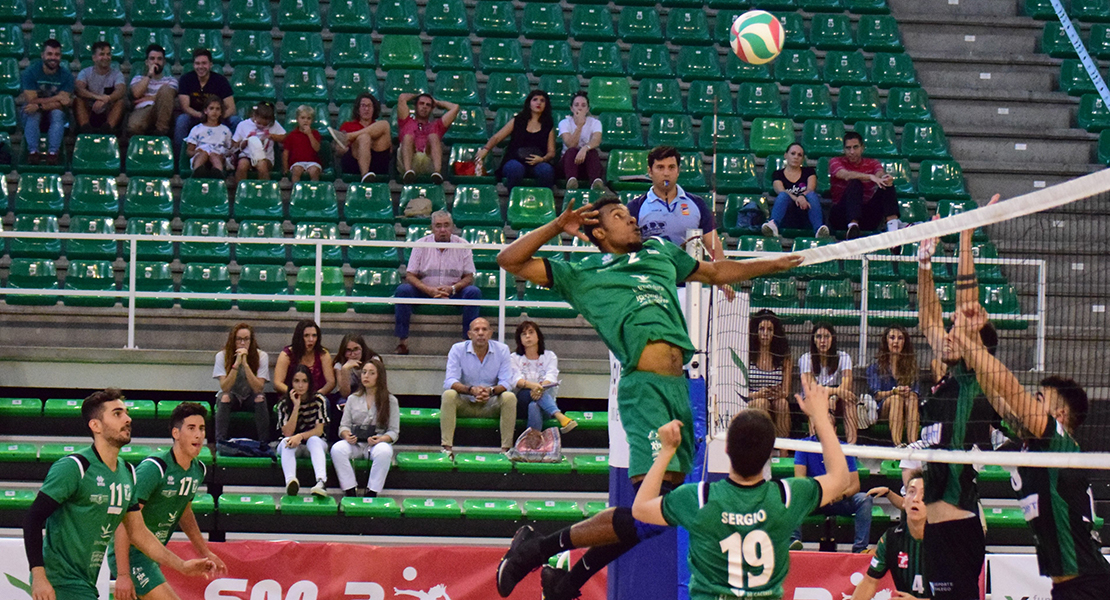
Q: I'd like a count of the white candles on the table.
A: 0